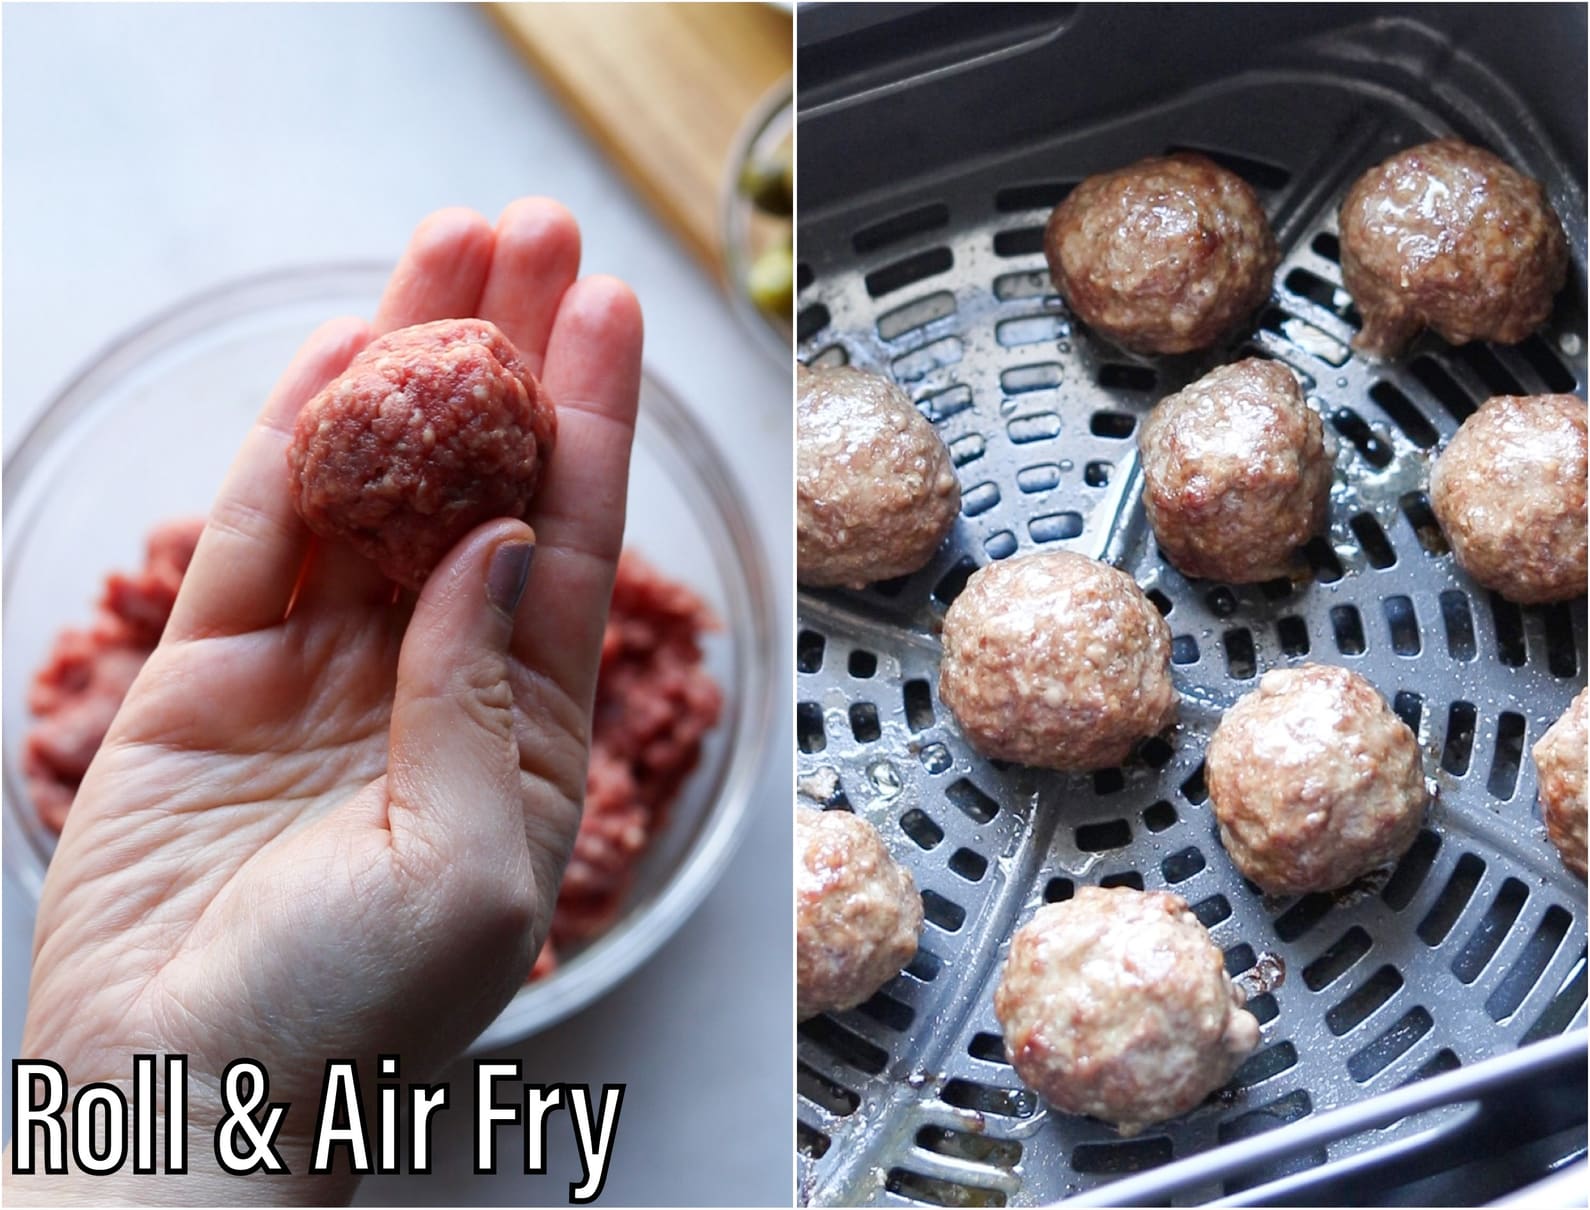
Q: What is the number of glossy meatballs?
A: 10